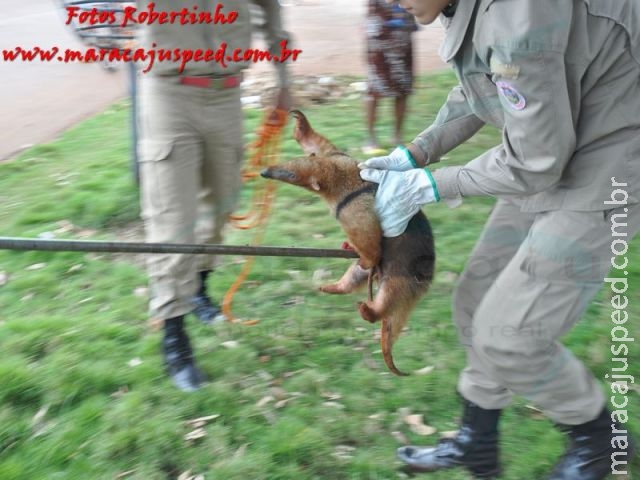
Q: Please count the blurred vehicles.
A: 0